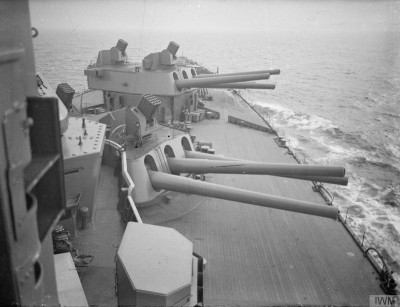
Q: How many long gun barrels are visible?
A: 6